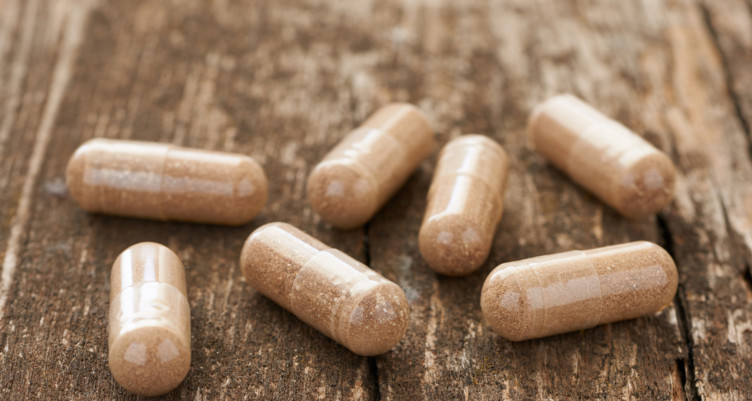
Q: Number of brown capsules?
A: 7